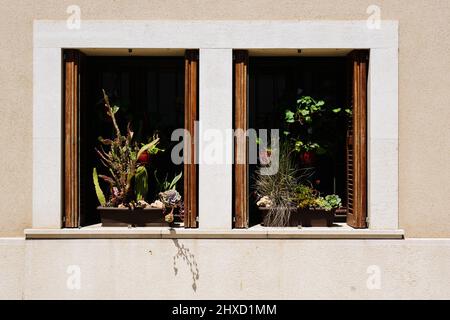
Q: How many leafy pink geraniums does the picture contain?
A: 0